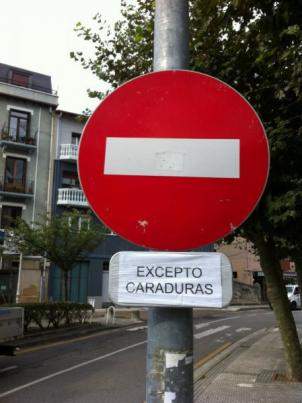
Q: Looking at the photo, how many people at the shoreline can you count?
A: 0